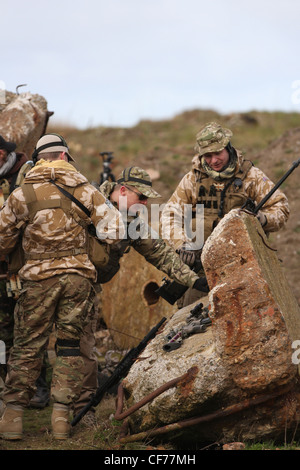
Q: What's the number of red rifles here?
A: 0